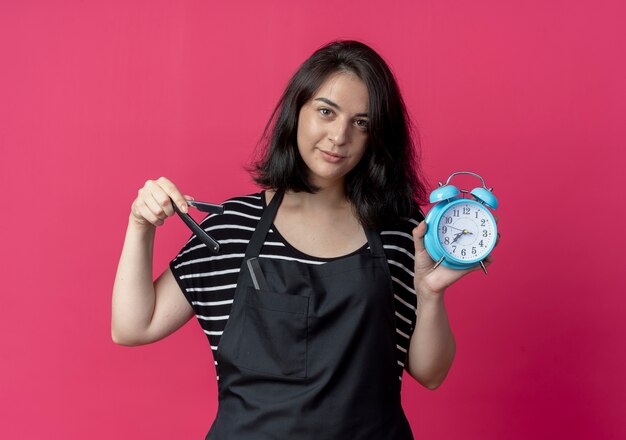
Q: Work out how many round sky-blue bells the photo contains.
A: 2